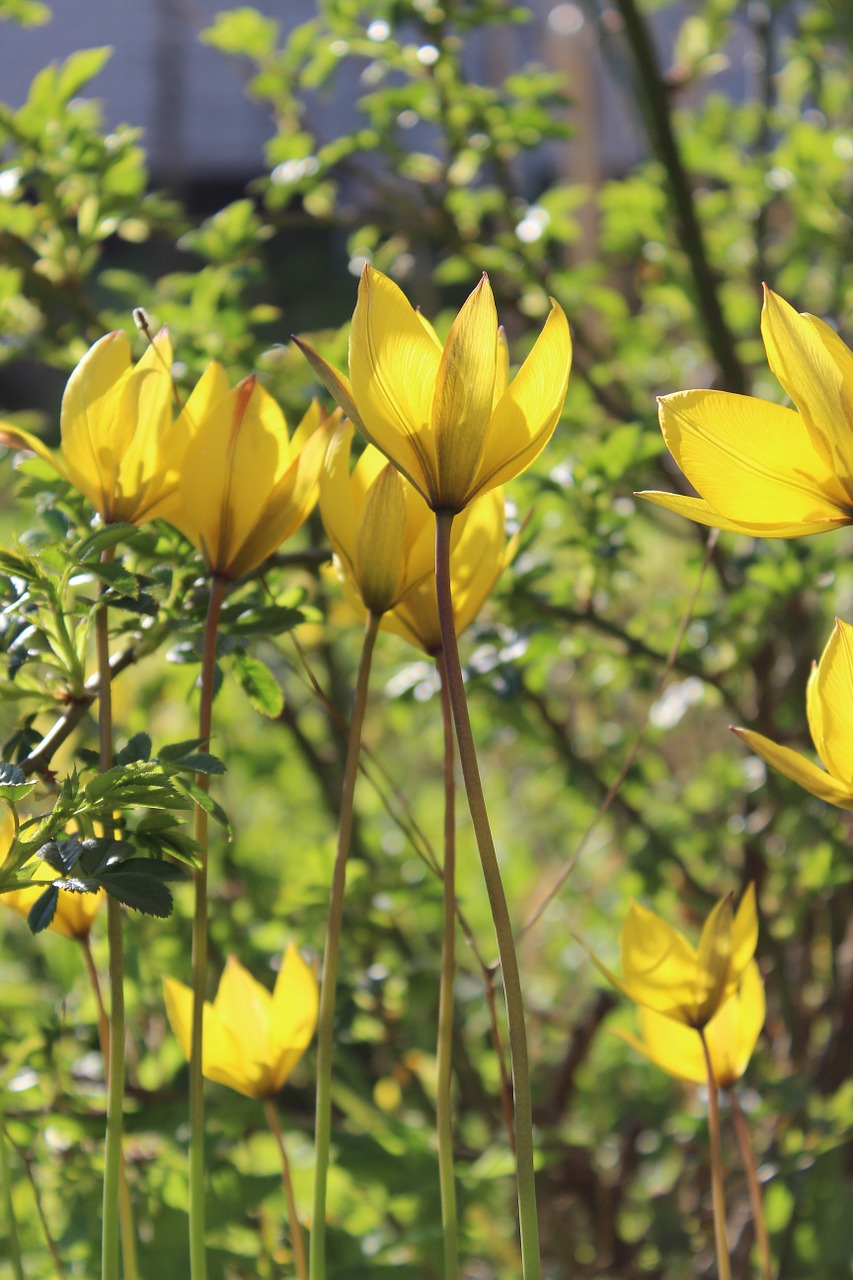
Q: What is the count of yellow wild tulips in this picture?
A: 11